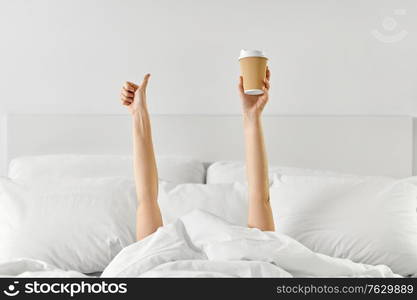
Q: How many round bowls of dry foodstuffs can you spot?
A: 0